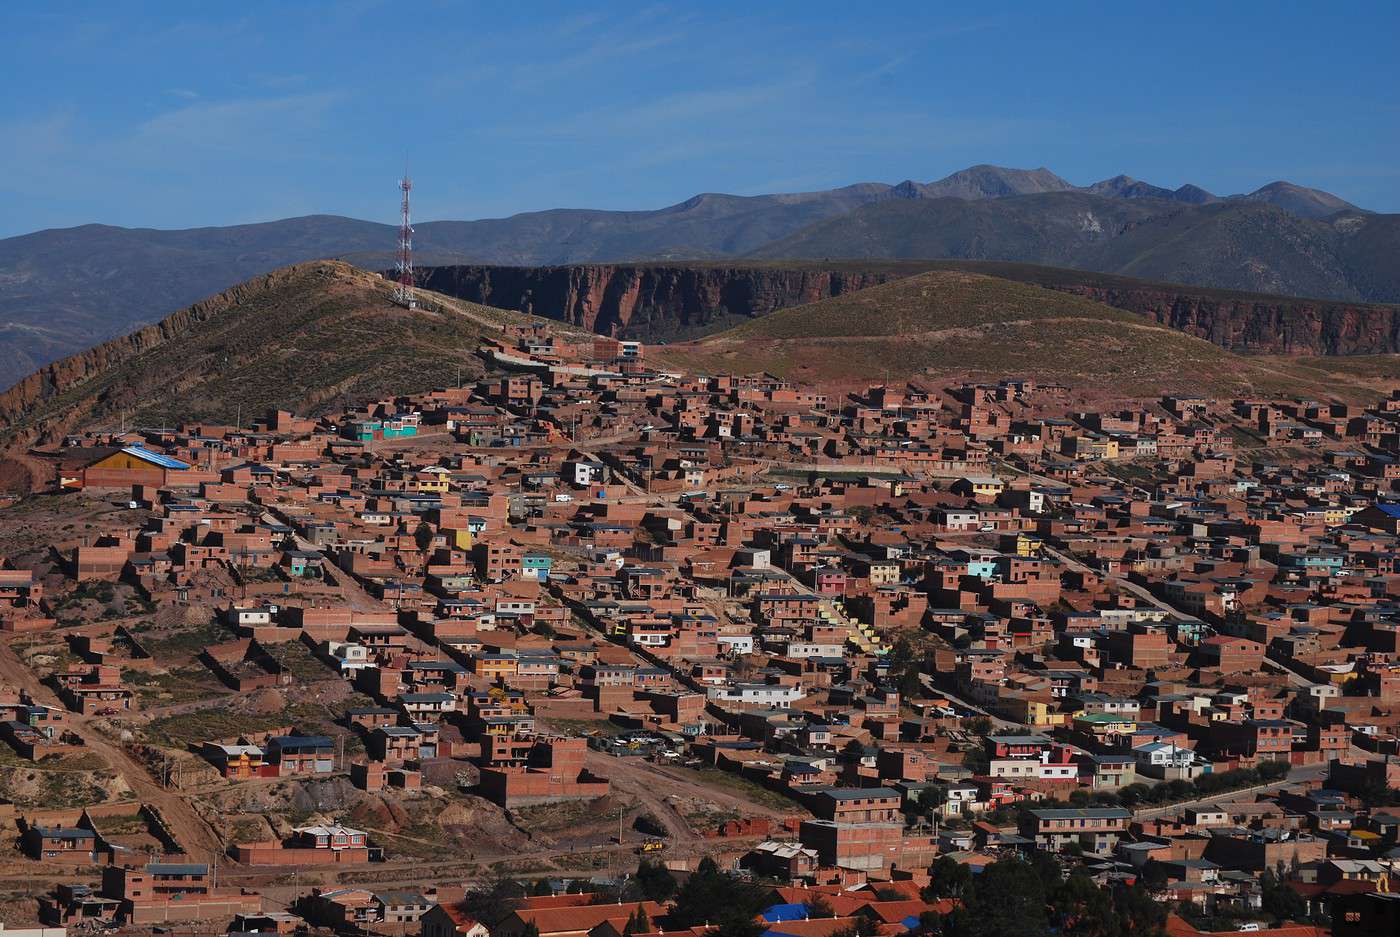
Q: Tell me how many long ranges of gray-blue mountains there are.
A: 1